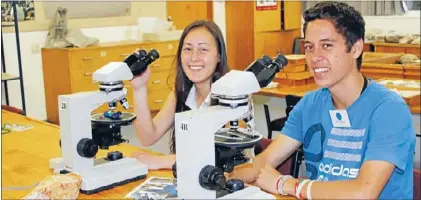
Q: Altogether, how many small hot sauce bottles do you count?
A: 0